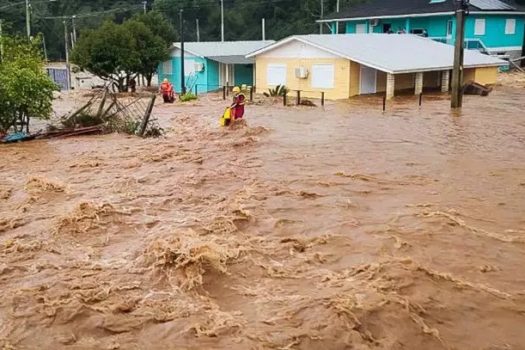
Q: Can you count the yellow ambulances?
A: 0